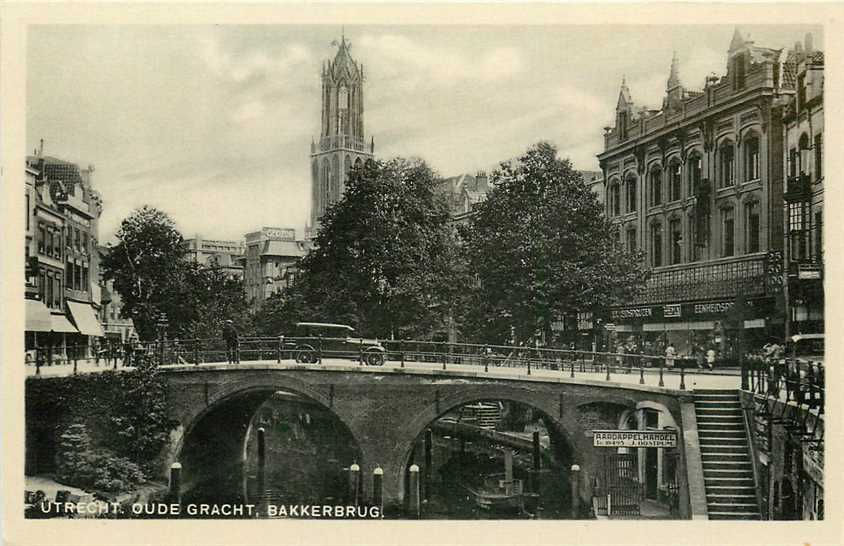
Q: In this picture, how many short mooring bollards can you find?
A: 5